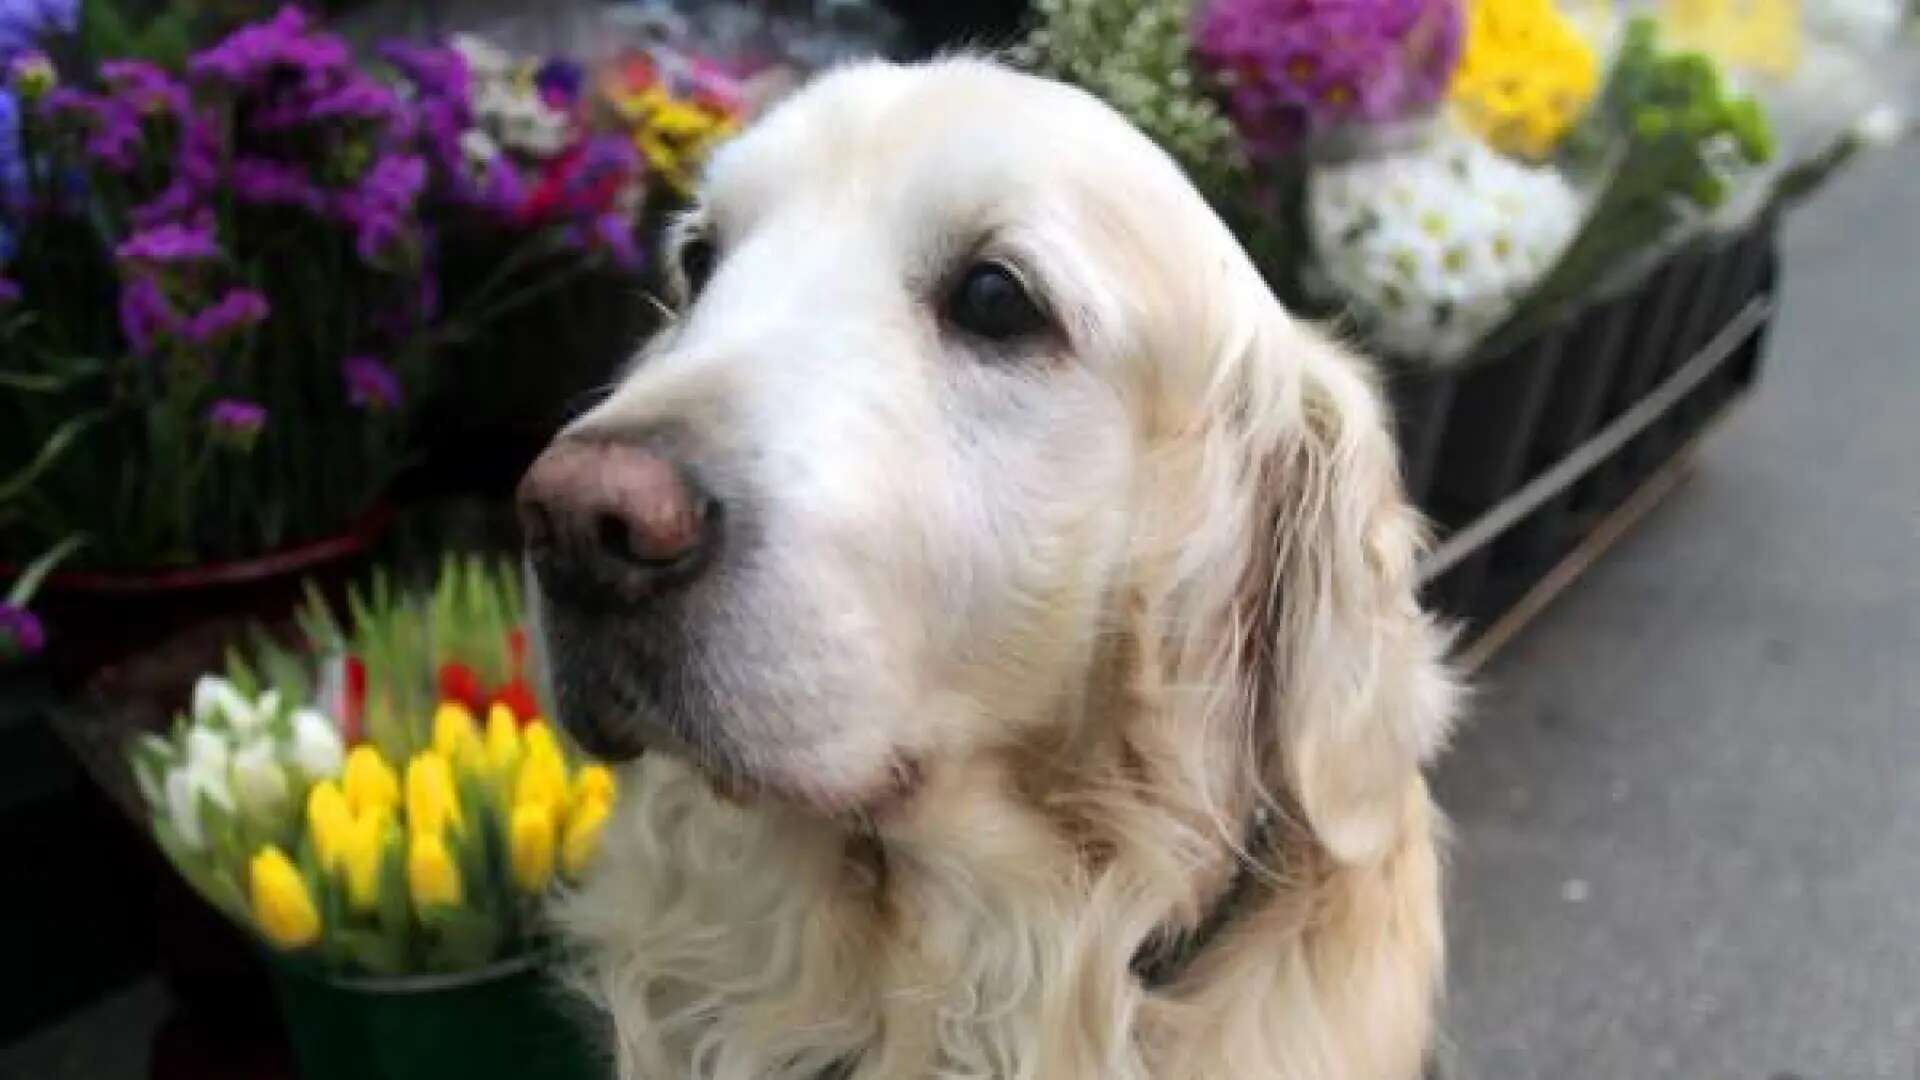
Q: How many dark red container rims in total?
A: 1